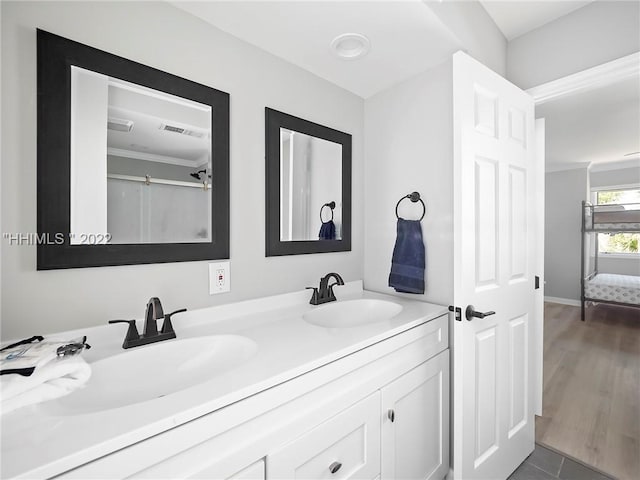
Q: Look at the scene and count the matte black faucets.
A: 2